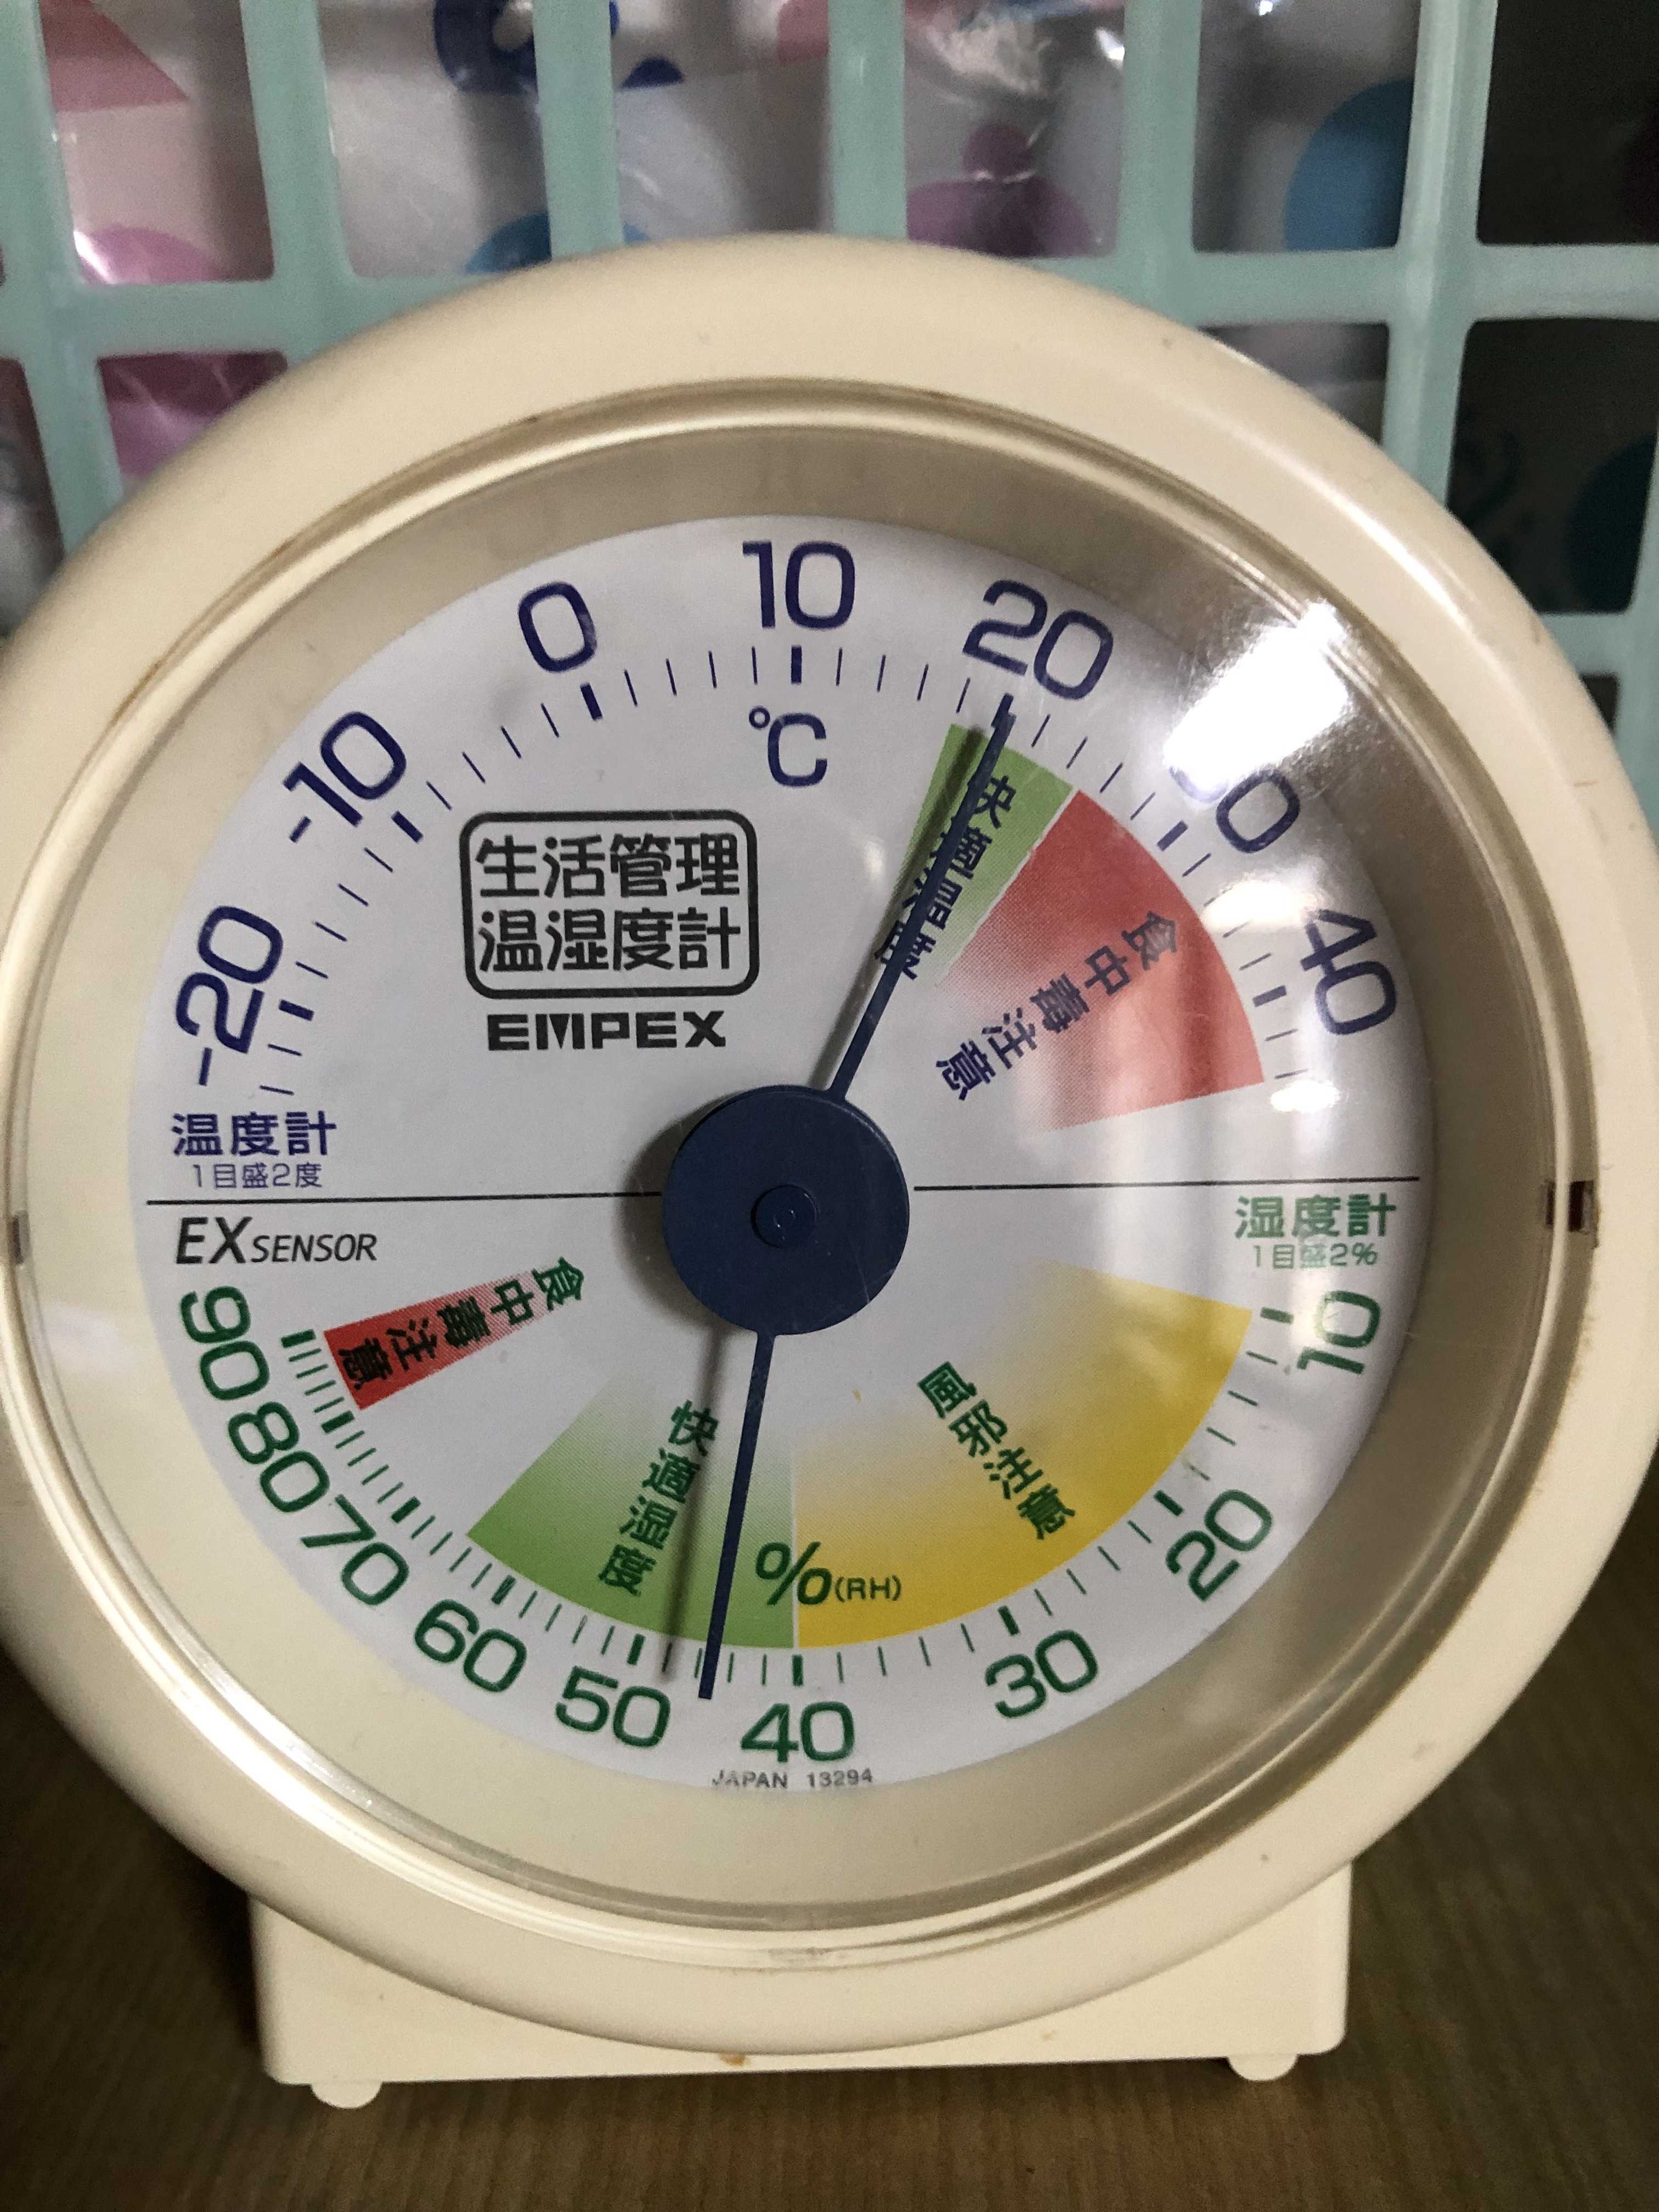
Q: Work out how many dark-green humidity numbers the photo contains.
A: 9